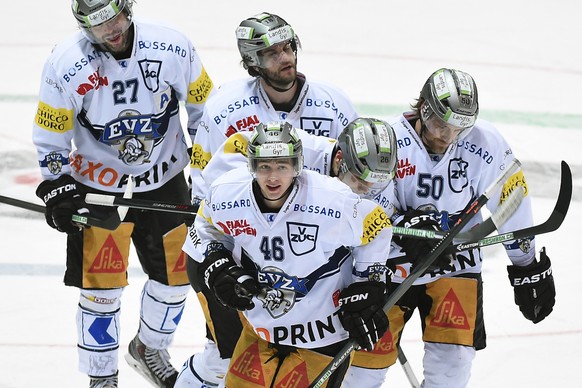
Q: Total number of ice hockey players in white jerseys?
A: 5